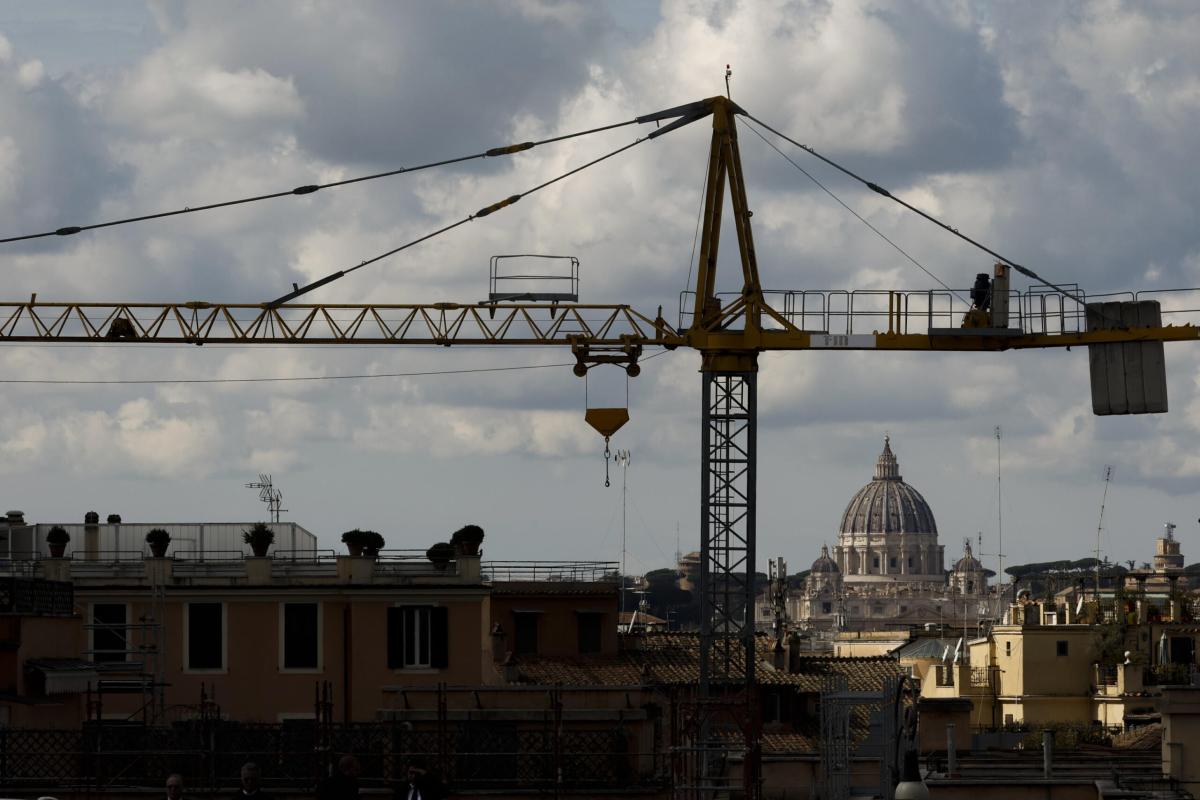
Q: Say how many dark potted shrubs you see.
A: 7